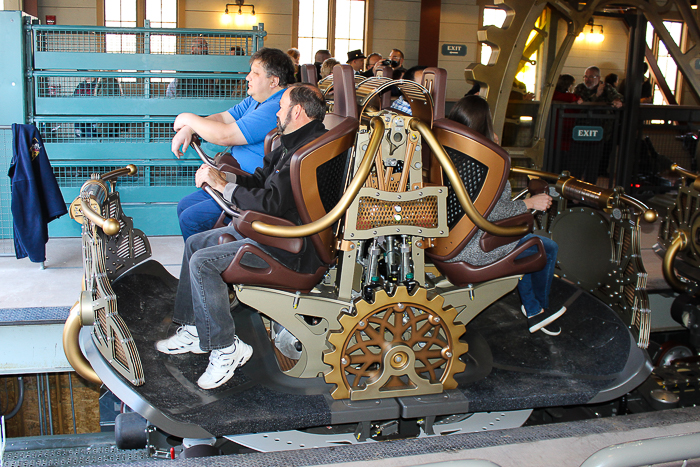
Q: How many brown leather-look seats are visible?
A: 4